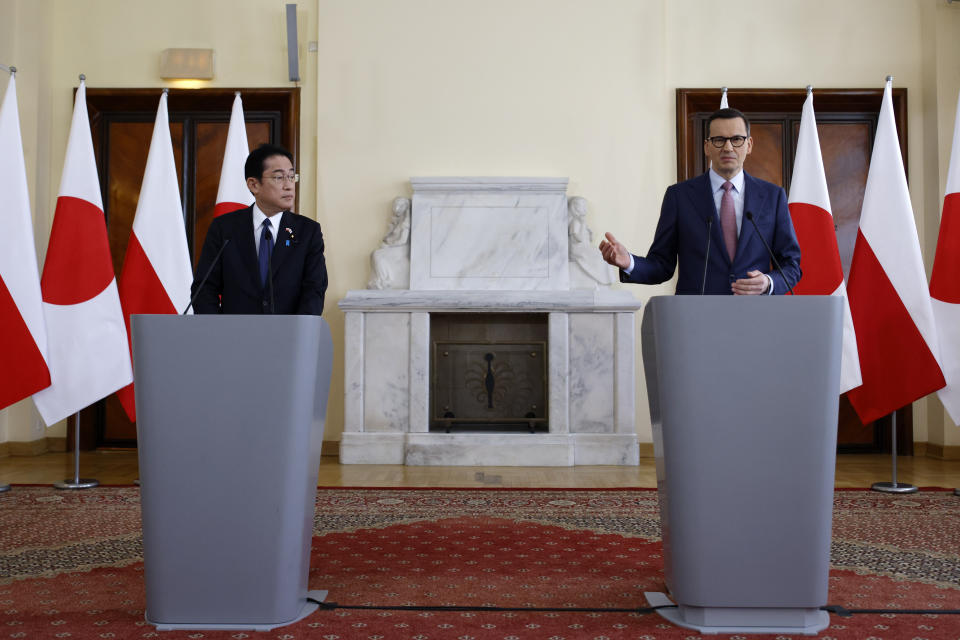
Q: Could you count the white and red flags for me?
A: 8